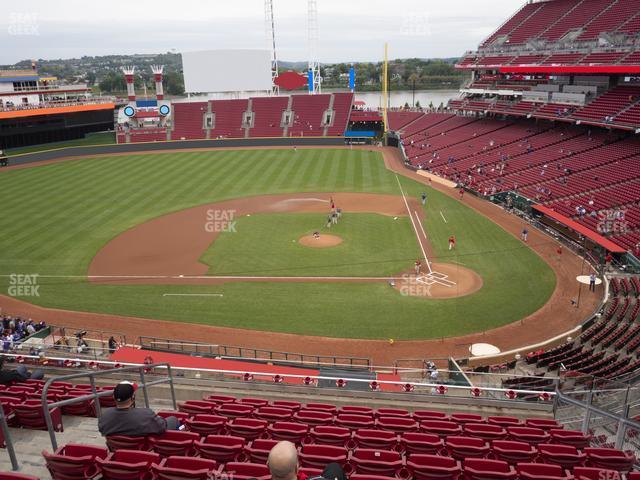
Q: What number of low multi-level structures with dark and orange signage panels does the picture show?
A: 1